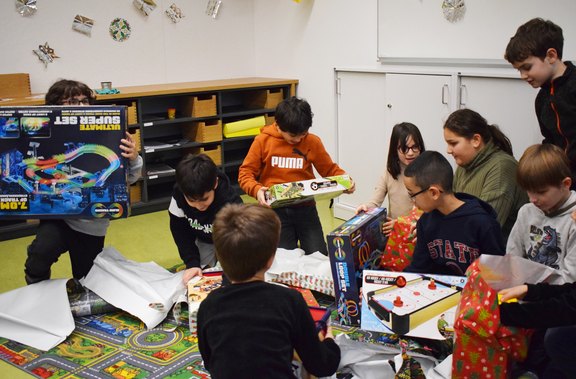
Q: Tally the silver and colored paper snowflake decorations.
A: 8